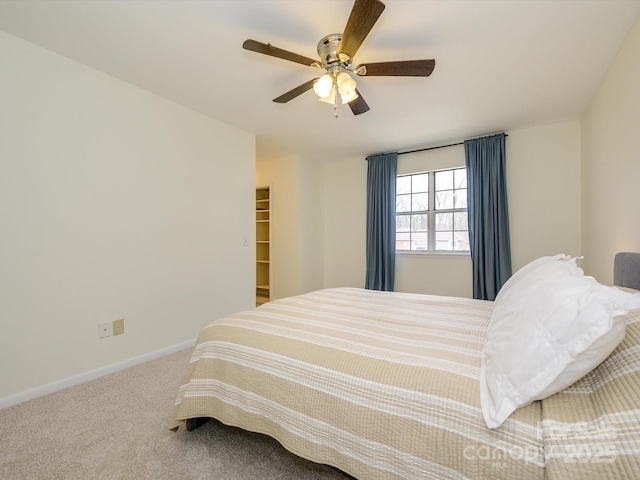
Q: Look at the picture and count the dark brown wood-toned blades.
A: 5